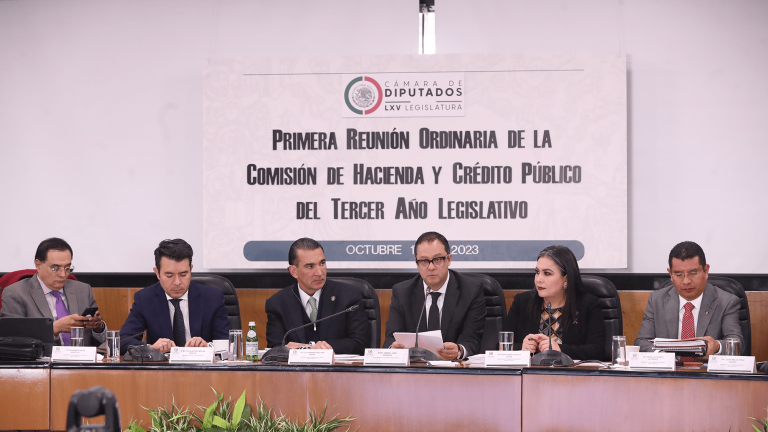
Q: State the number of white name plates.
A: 7